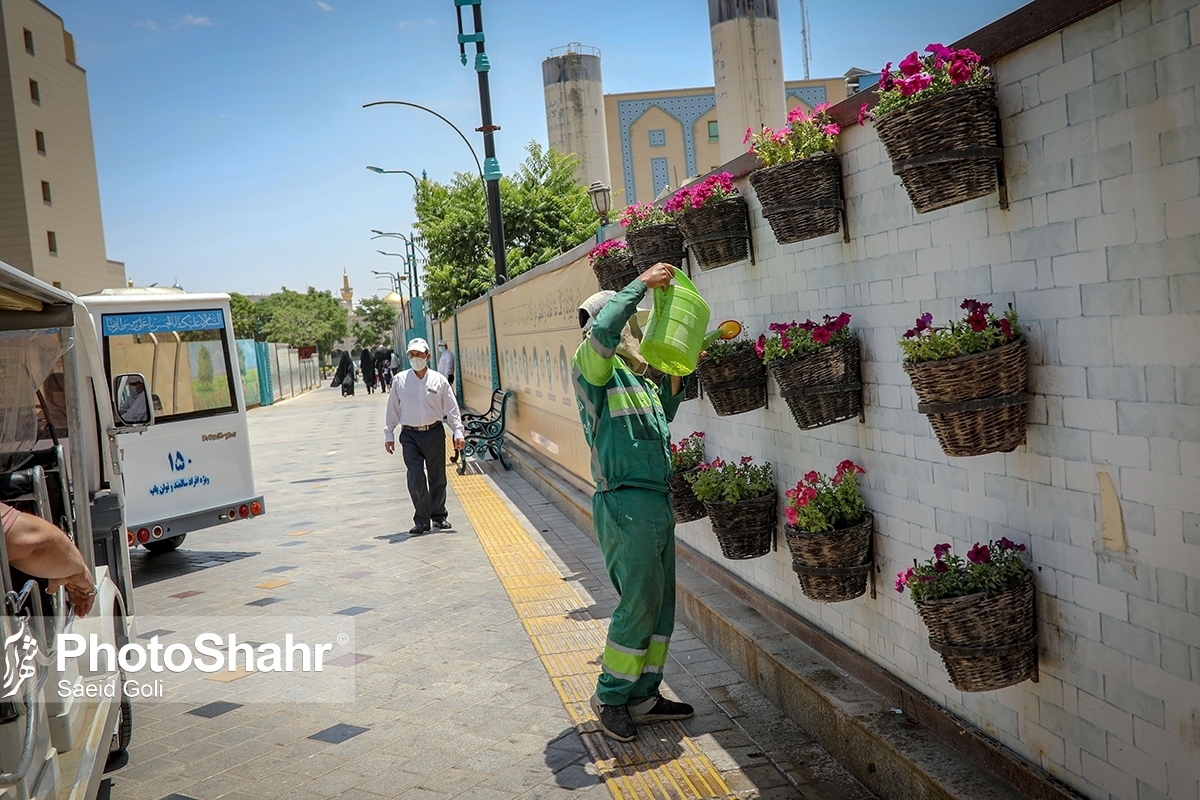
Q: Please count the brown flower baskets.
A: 13